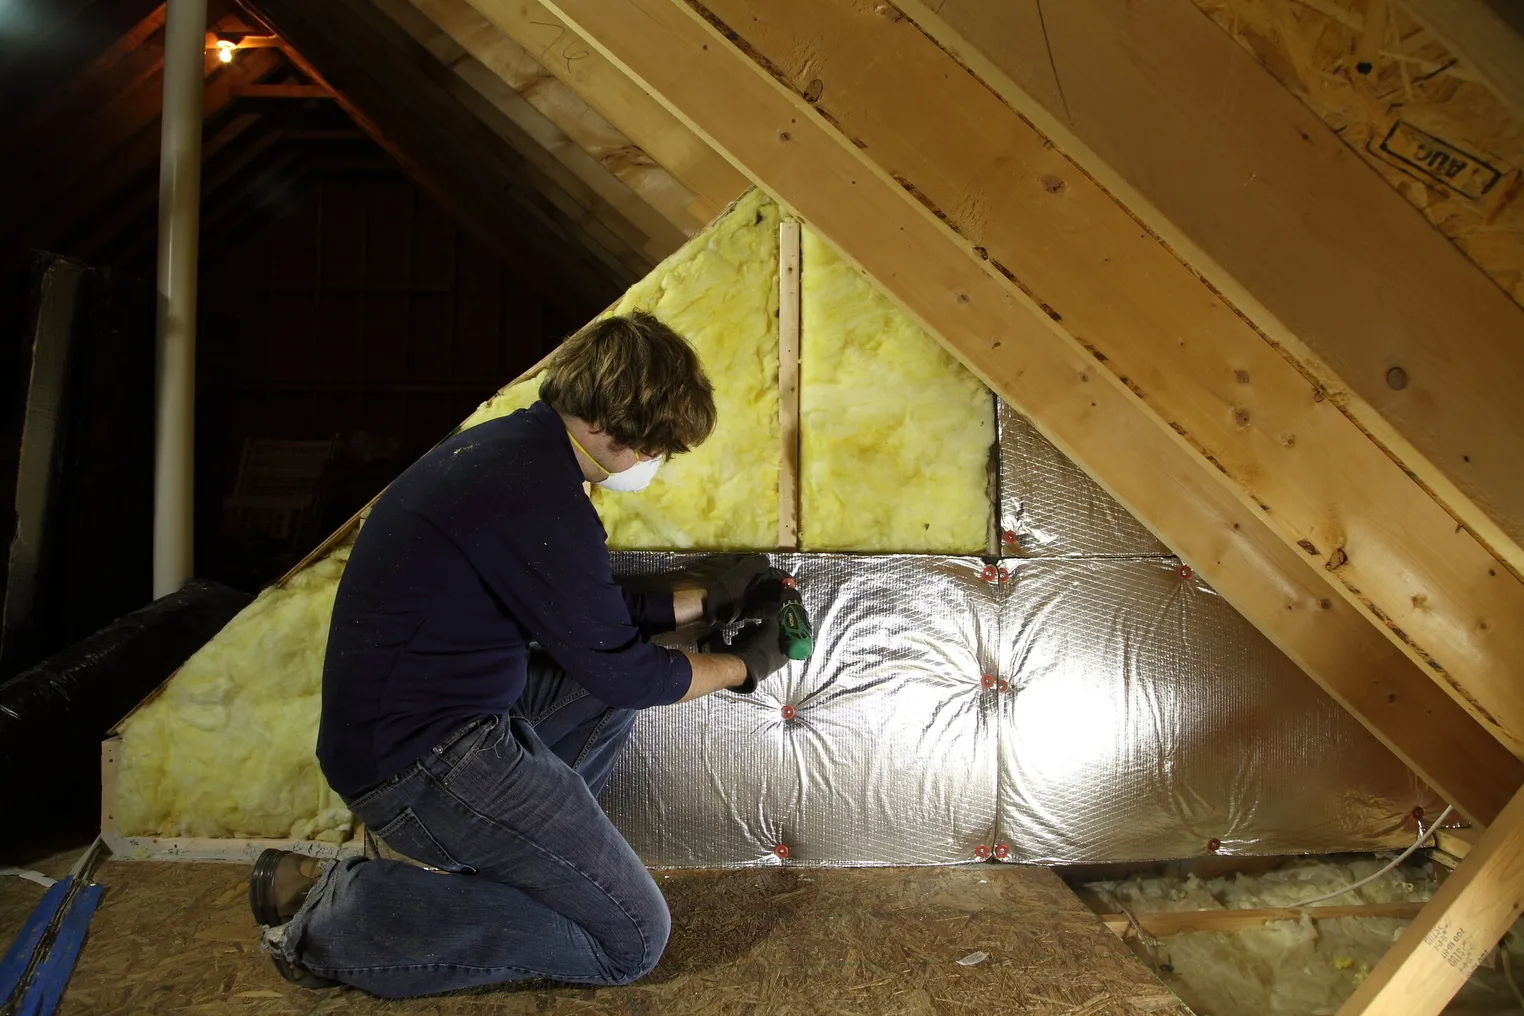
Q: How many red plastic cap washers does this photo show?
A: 13